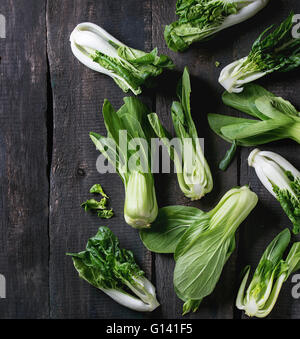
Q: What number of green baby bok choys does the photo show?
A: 5